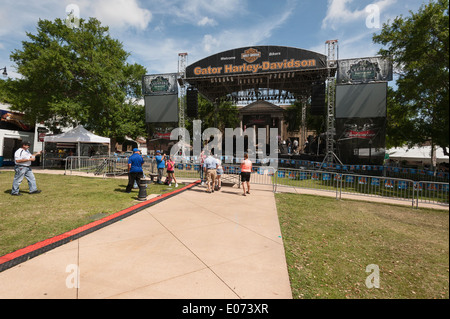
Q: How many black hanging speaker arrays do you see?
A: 2